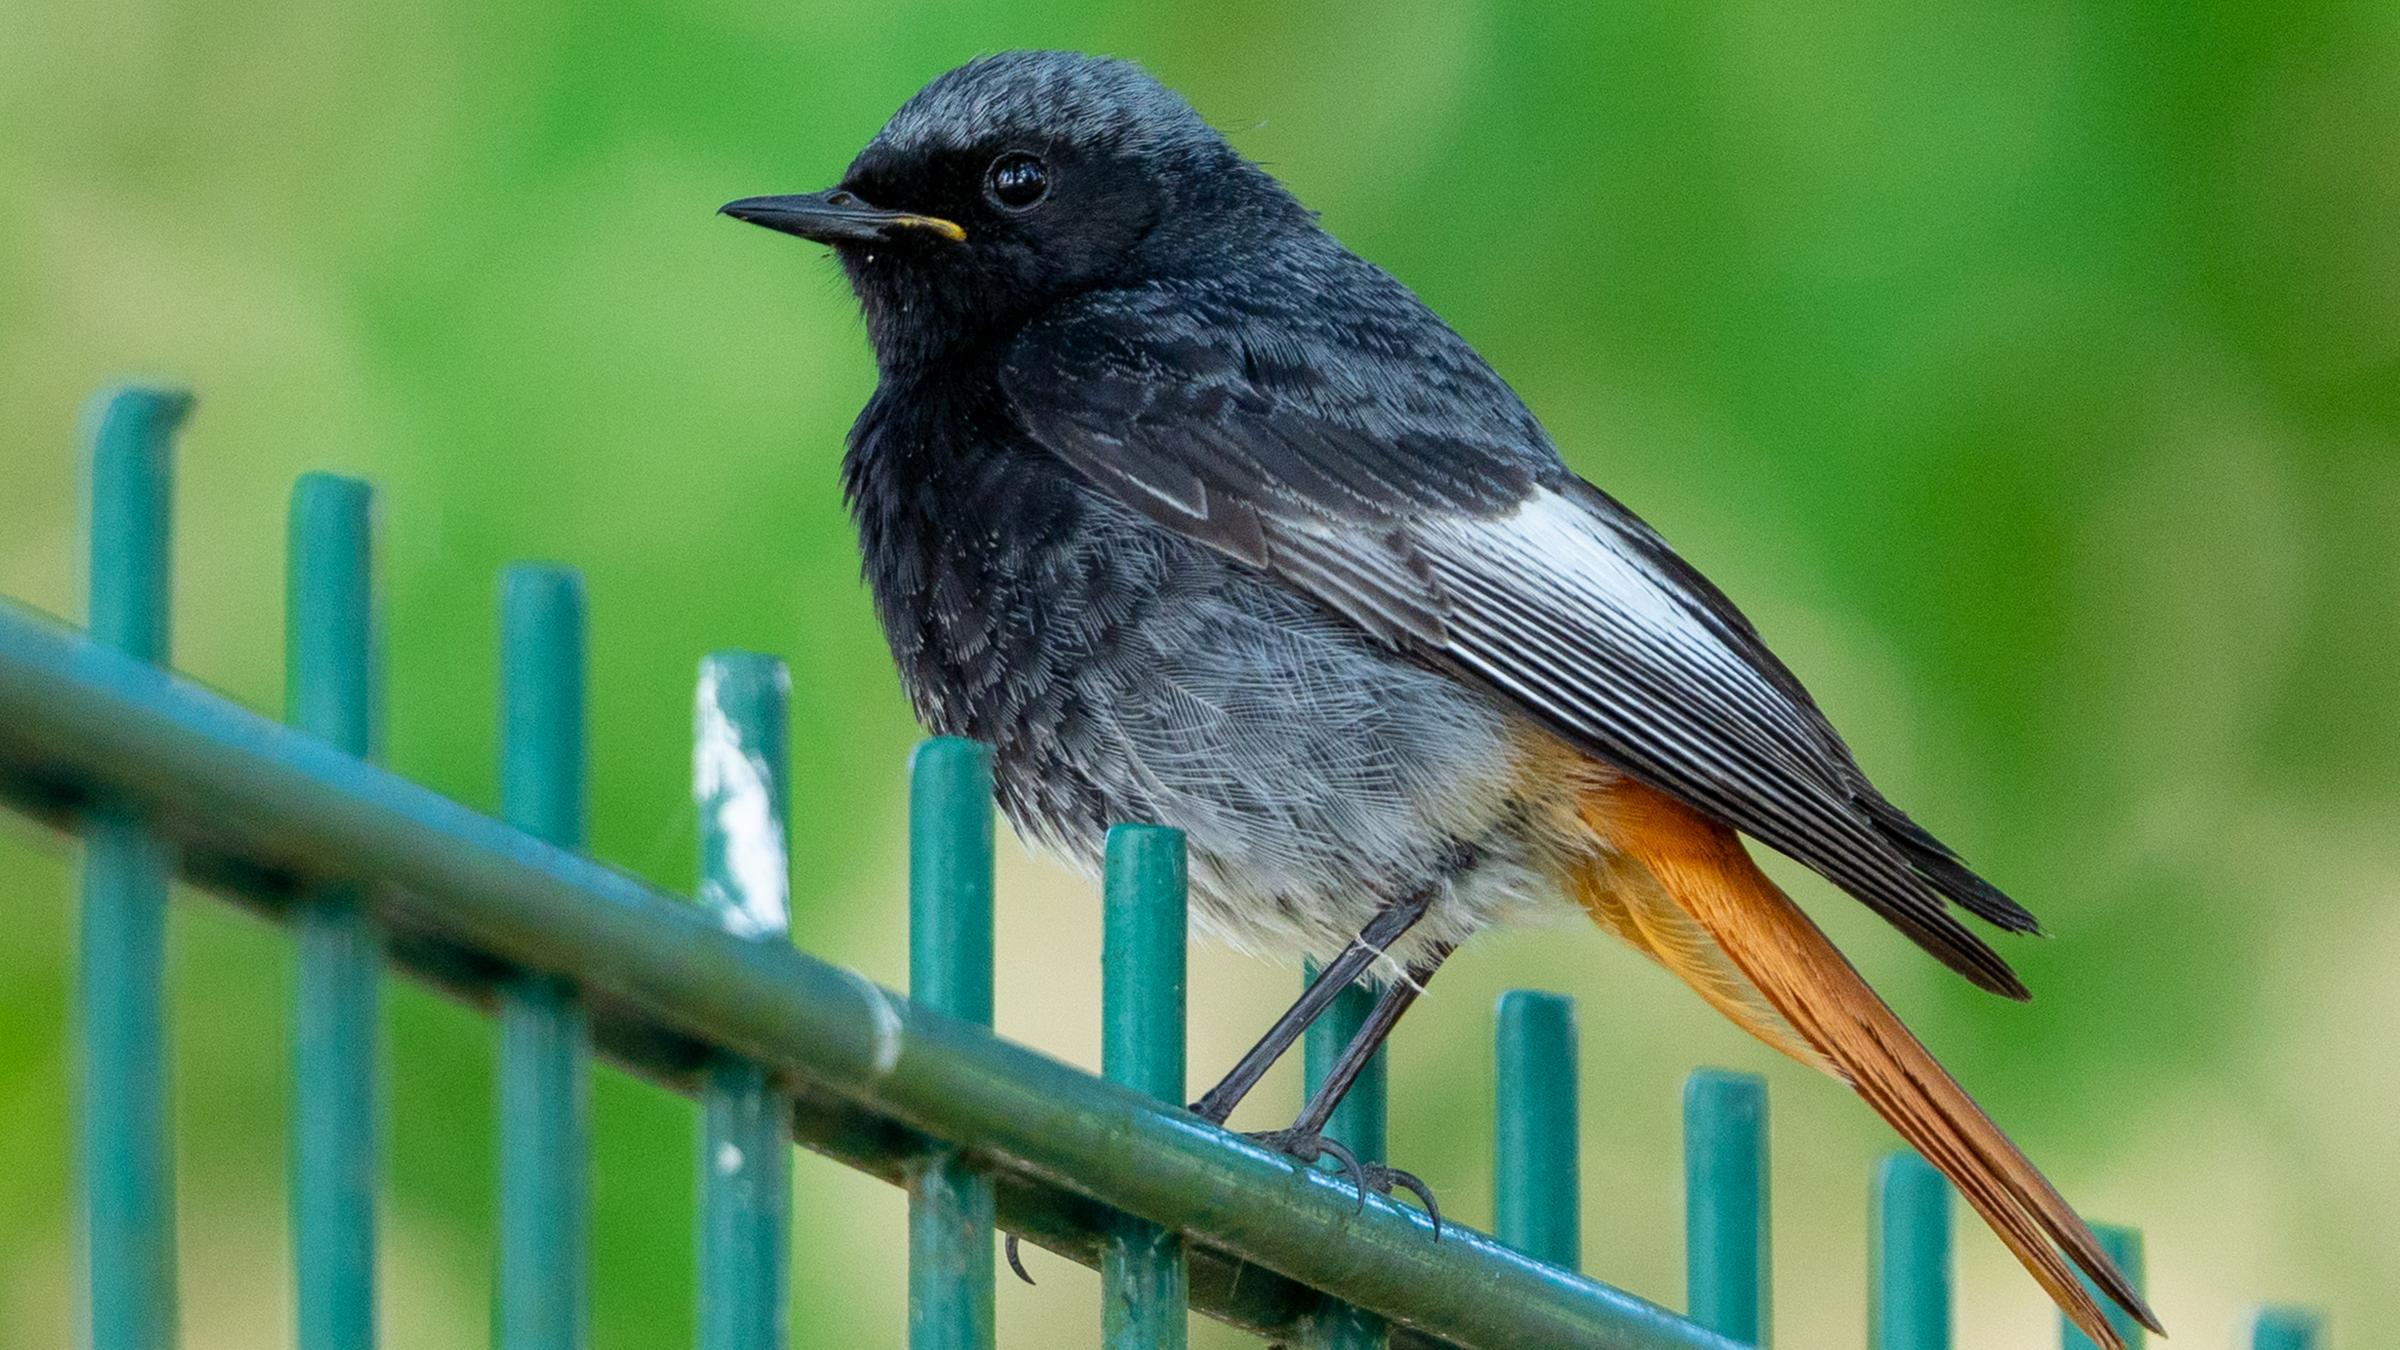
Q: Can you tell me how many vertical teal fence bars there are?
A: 12